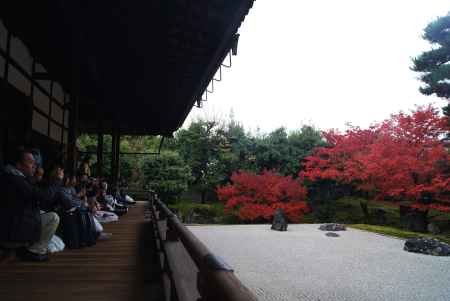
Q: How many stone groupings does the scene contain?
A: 3